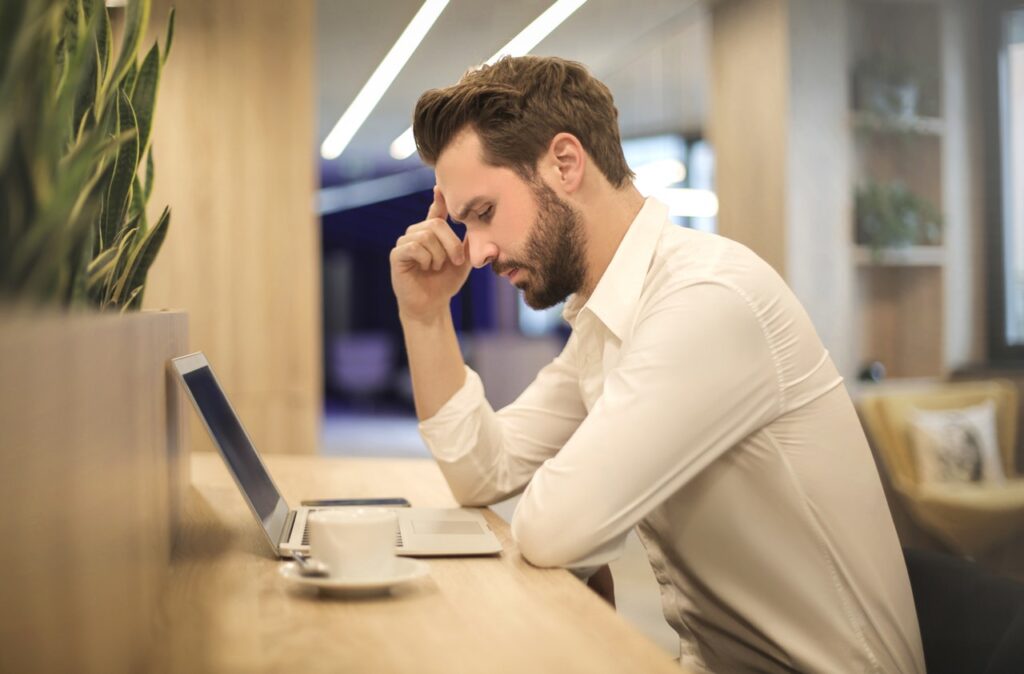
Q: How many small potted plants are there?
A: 2